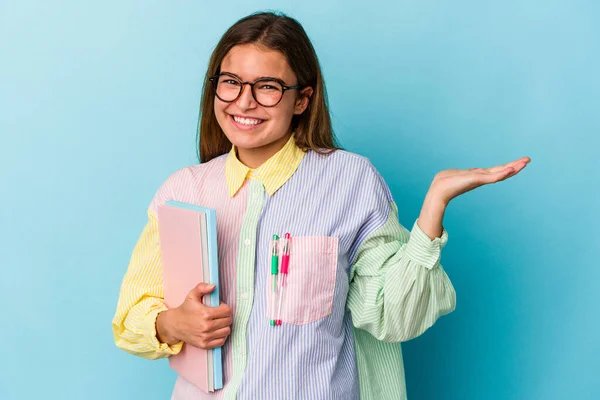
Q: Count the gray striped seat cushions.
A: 0